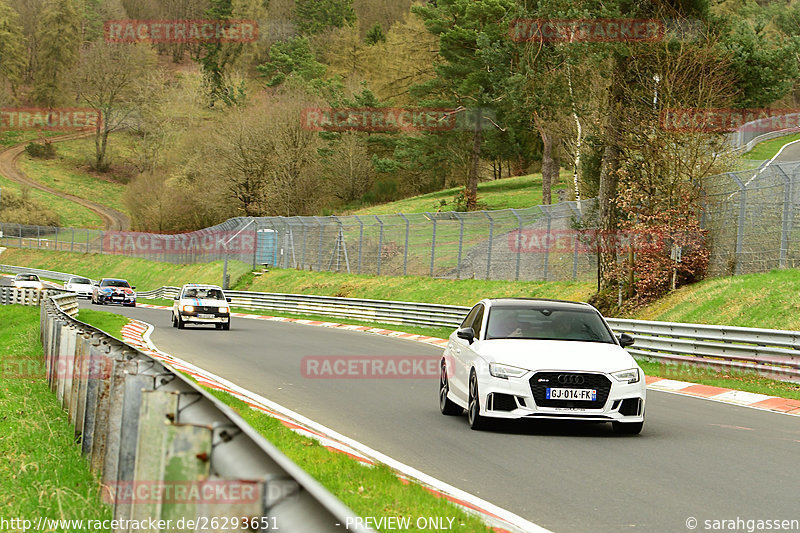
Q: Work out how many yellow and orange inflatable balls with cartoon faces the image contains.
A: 0